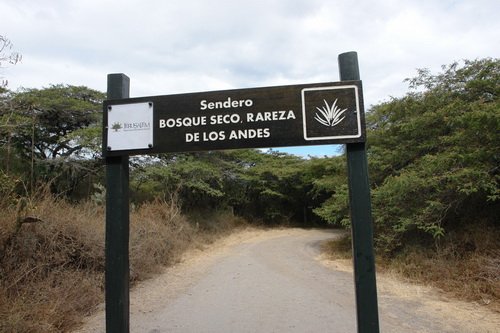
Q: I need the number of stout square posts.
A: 2